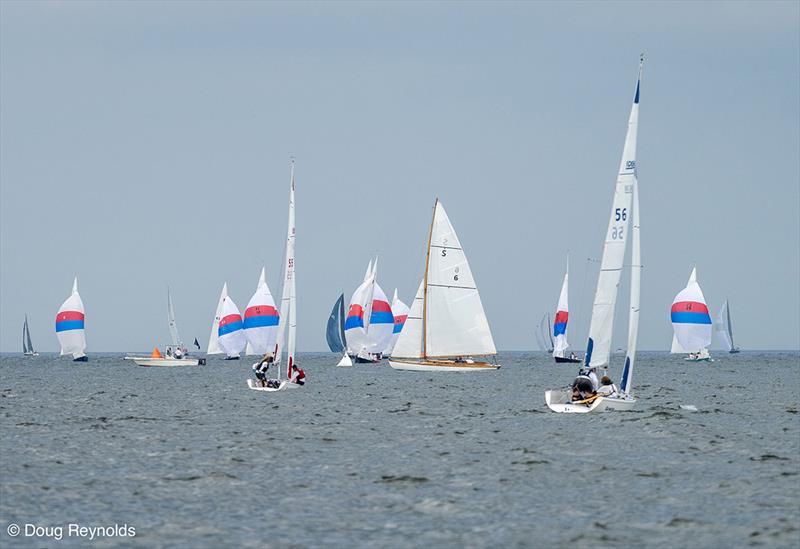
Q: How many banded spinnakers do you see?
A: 8